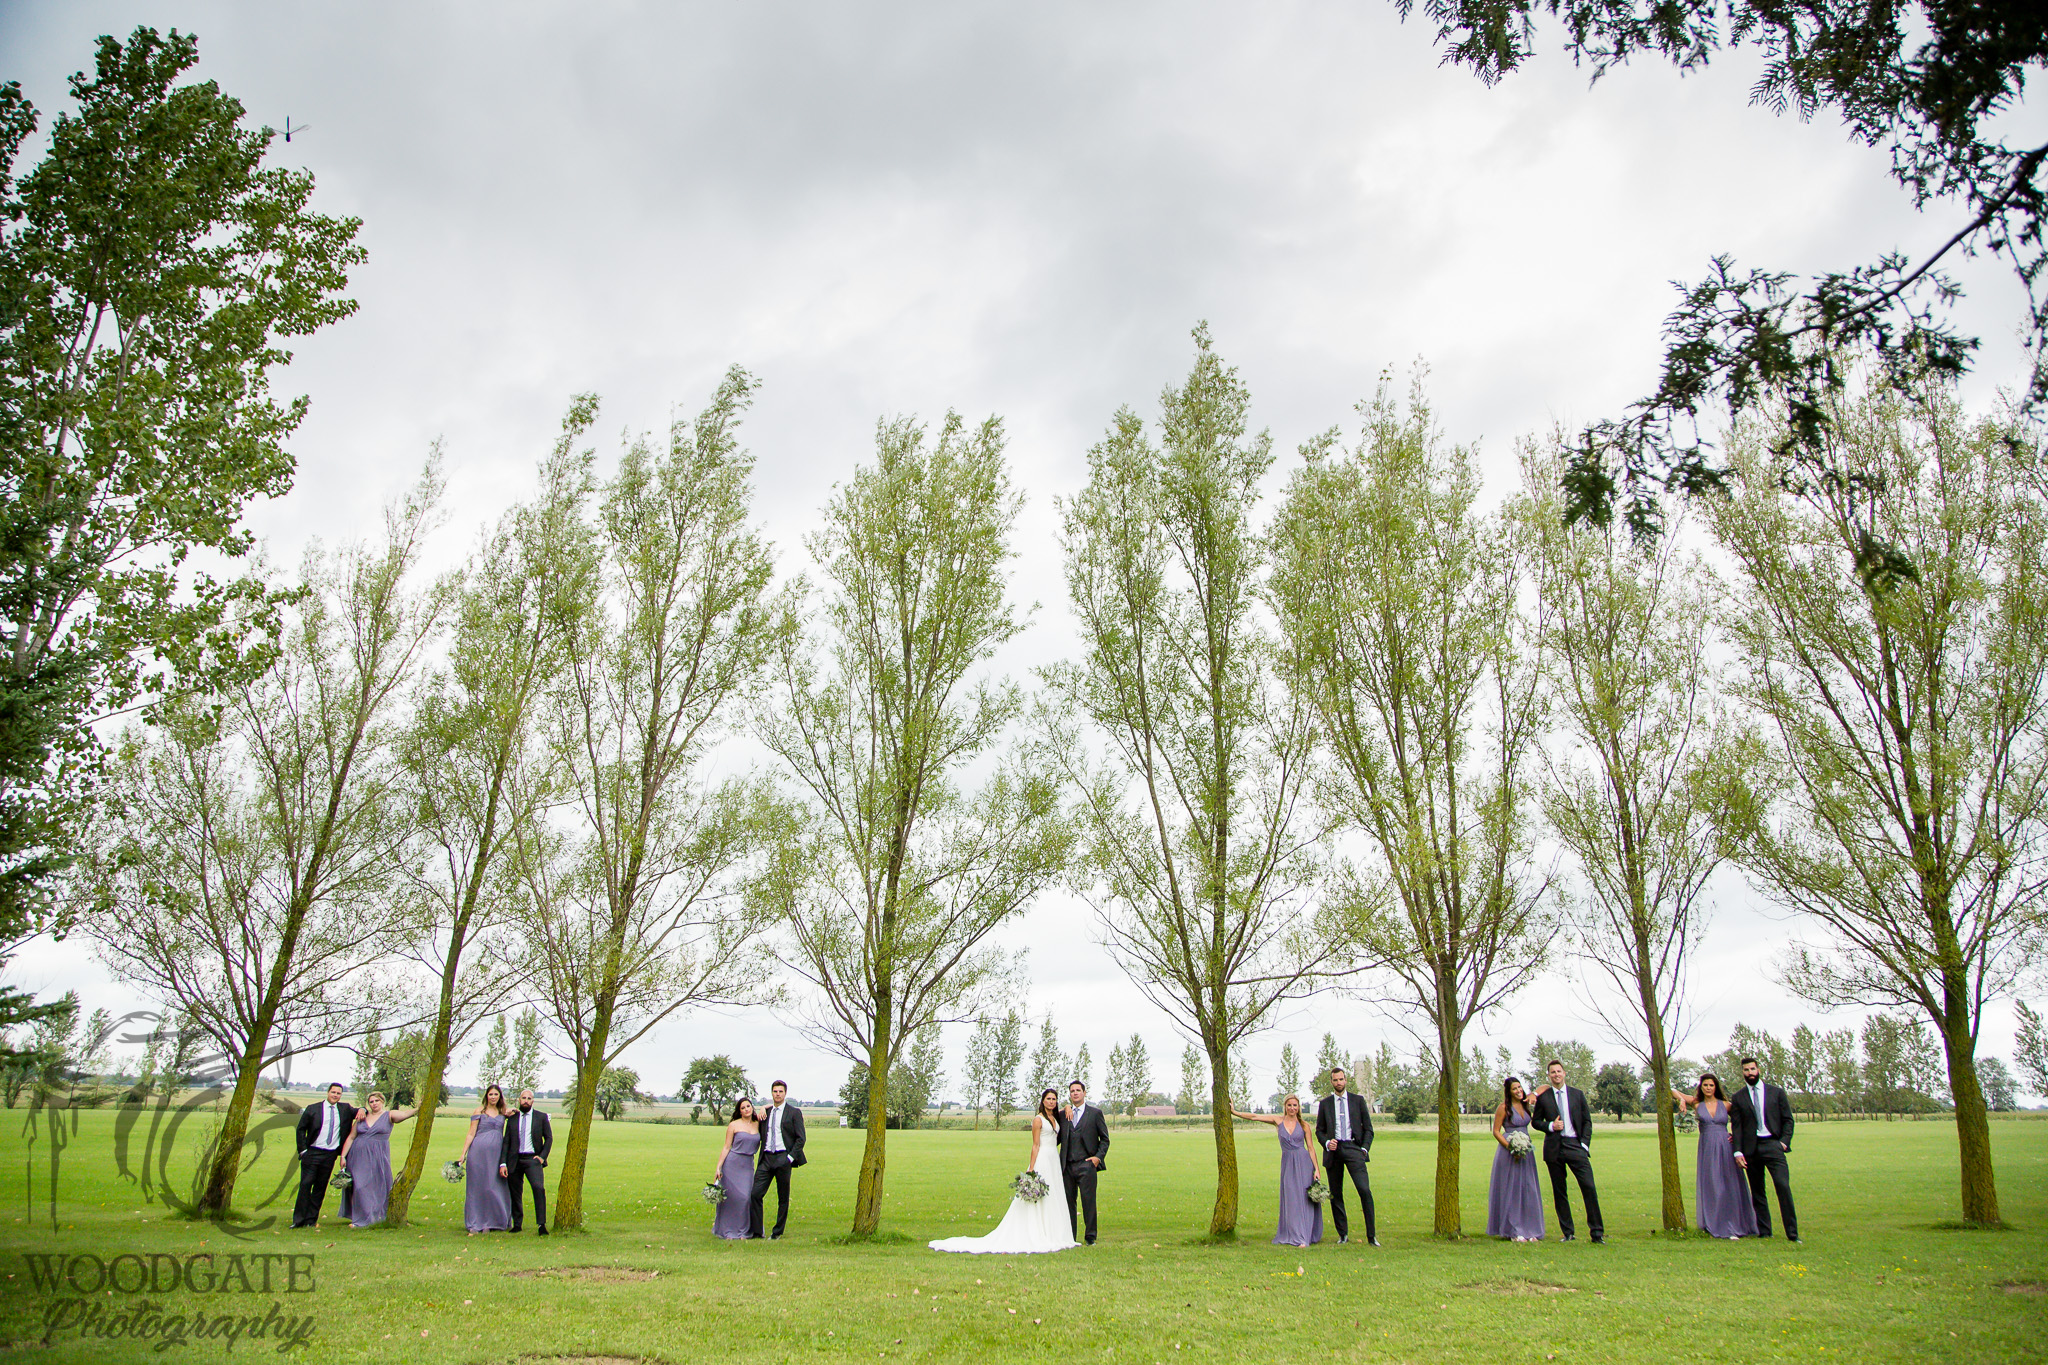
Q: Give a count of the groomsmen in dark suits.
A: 6